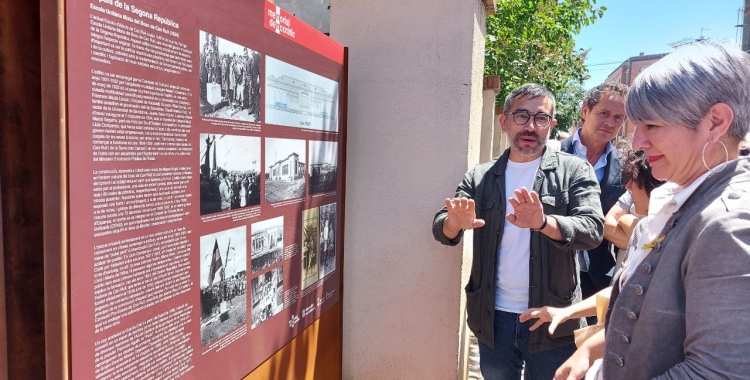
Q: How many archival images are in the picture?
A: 10